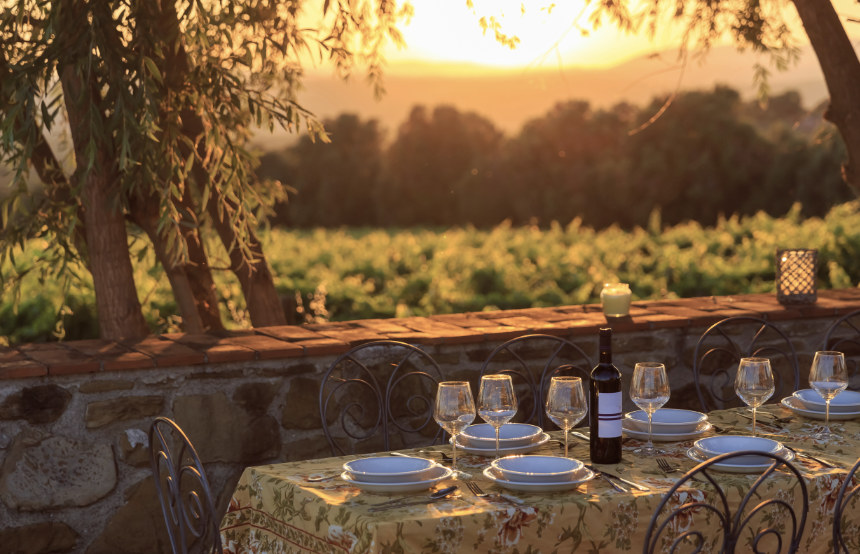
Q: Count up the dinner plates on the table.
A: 6